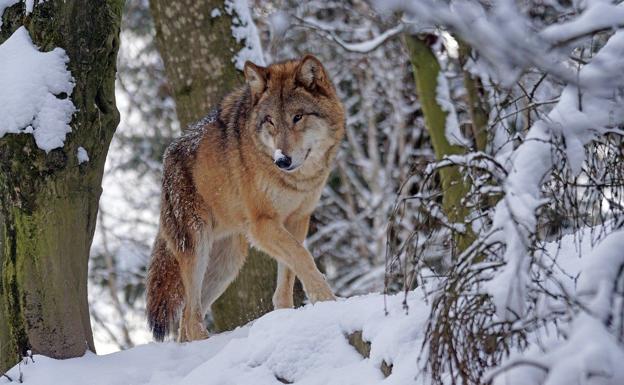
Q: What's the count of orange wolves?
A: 1